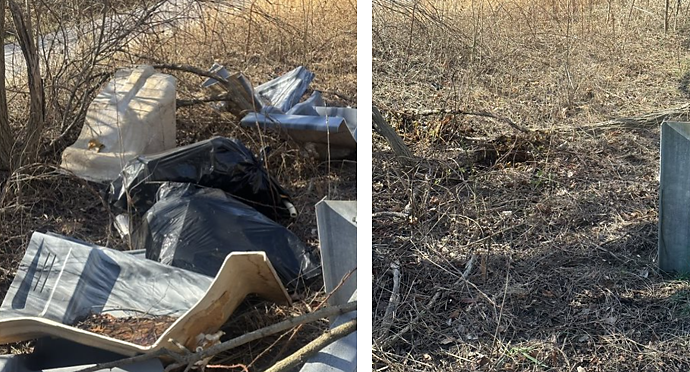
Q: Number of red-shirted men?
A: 0